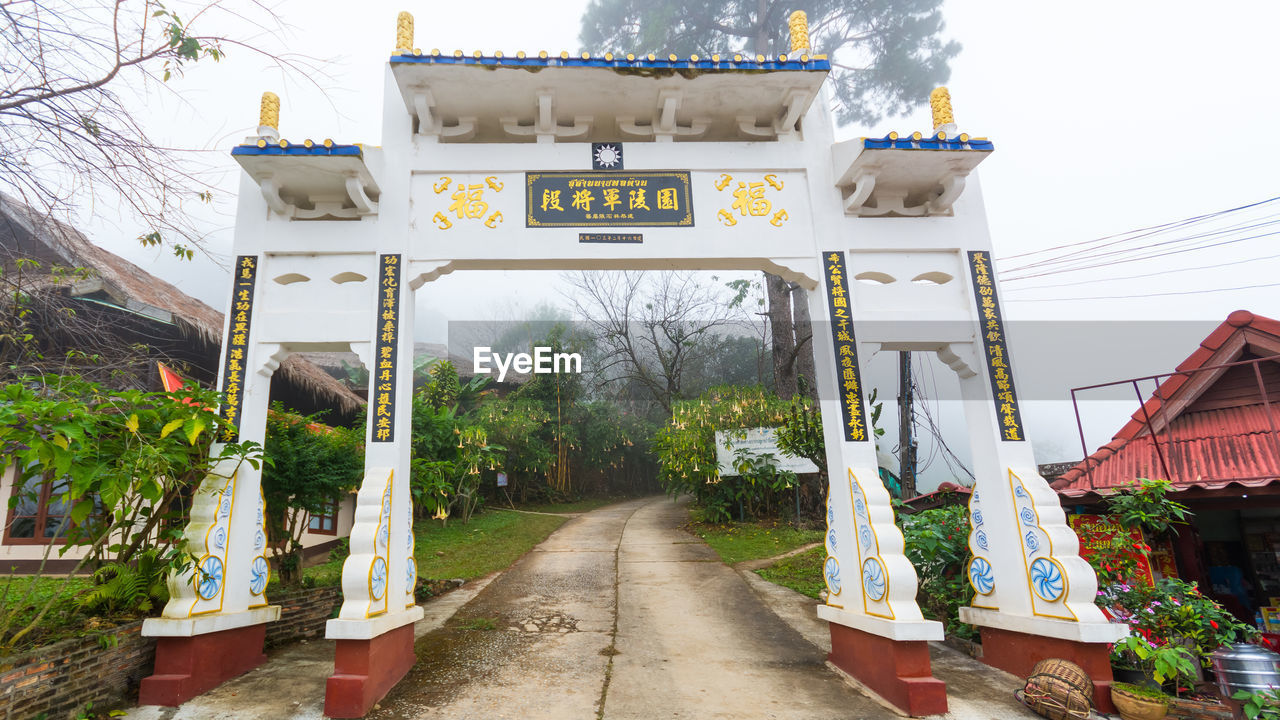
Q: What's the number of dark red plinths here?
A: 4